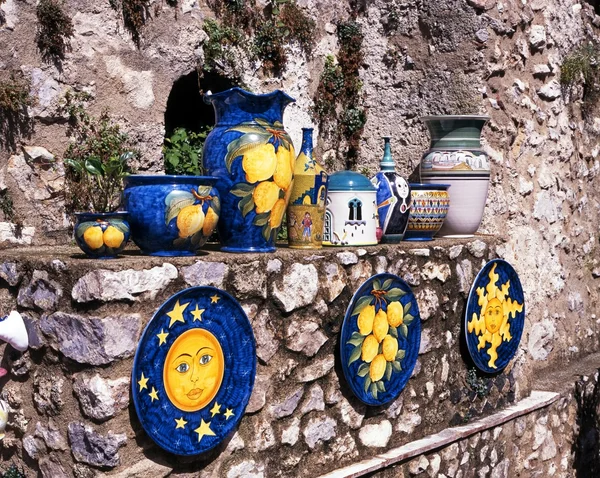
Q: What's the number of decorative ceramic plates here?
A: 3